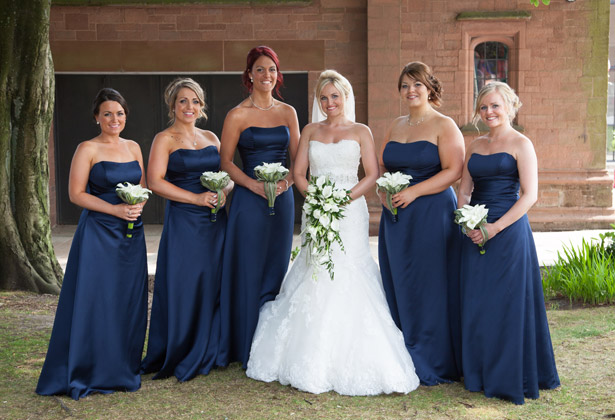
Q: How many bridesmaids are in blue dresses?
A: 5